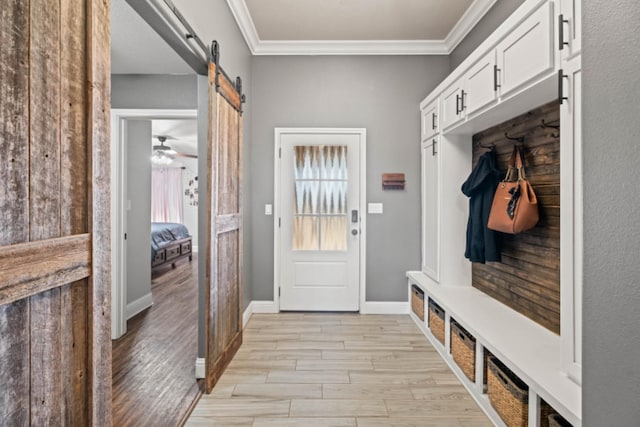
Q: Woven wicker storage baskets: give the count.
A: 5